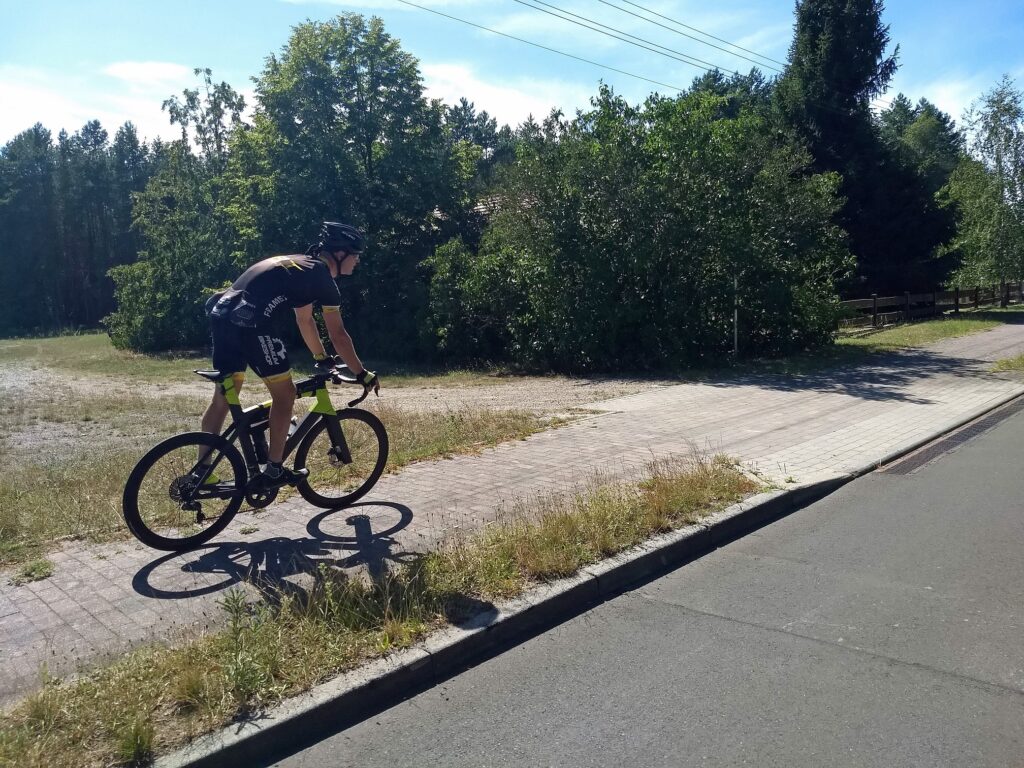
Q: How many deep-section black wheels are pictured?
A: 2